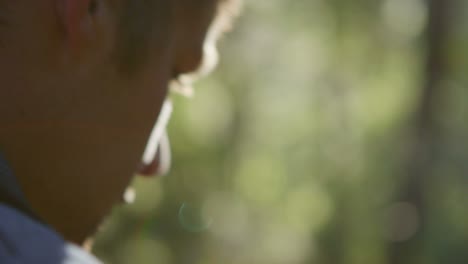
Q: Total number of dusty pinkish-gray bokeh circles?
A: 1